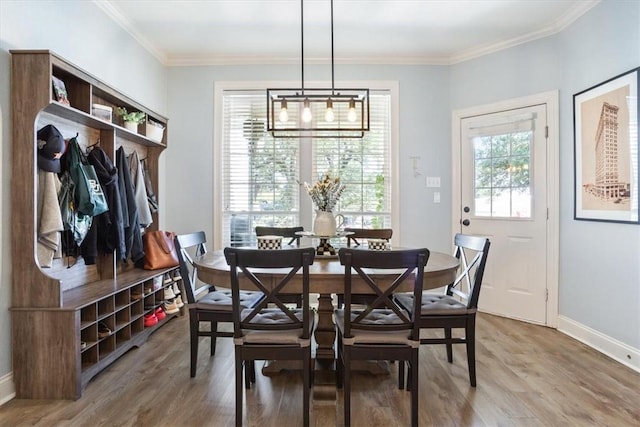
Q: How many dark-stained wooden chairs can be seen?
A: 6